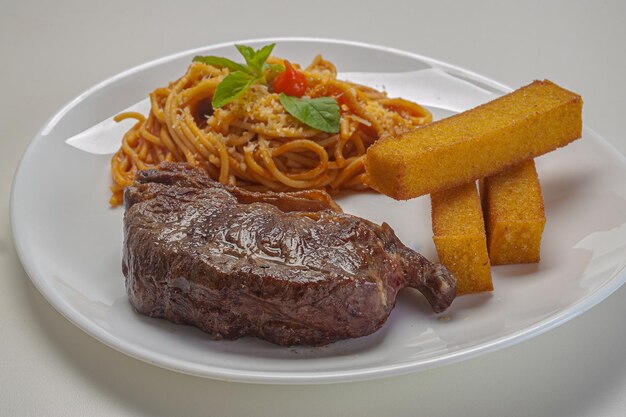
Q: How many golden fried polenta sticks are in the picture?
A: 3